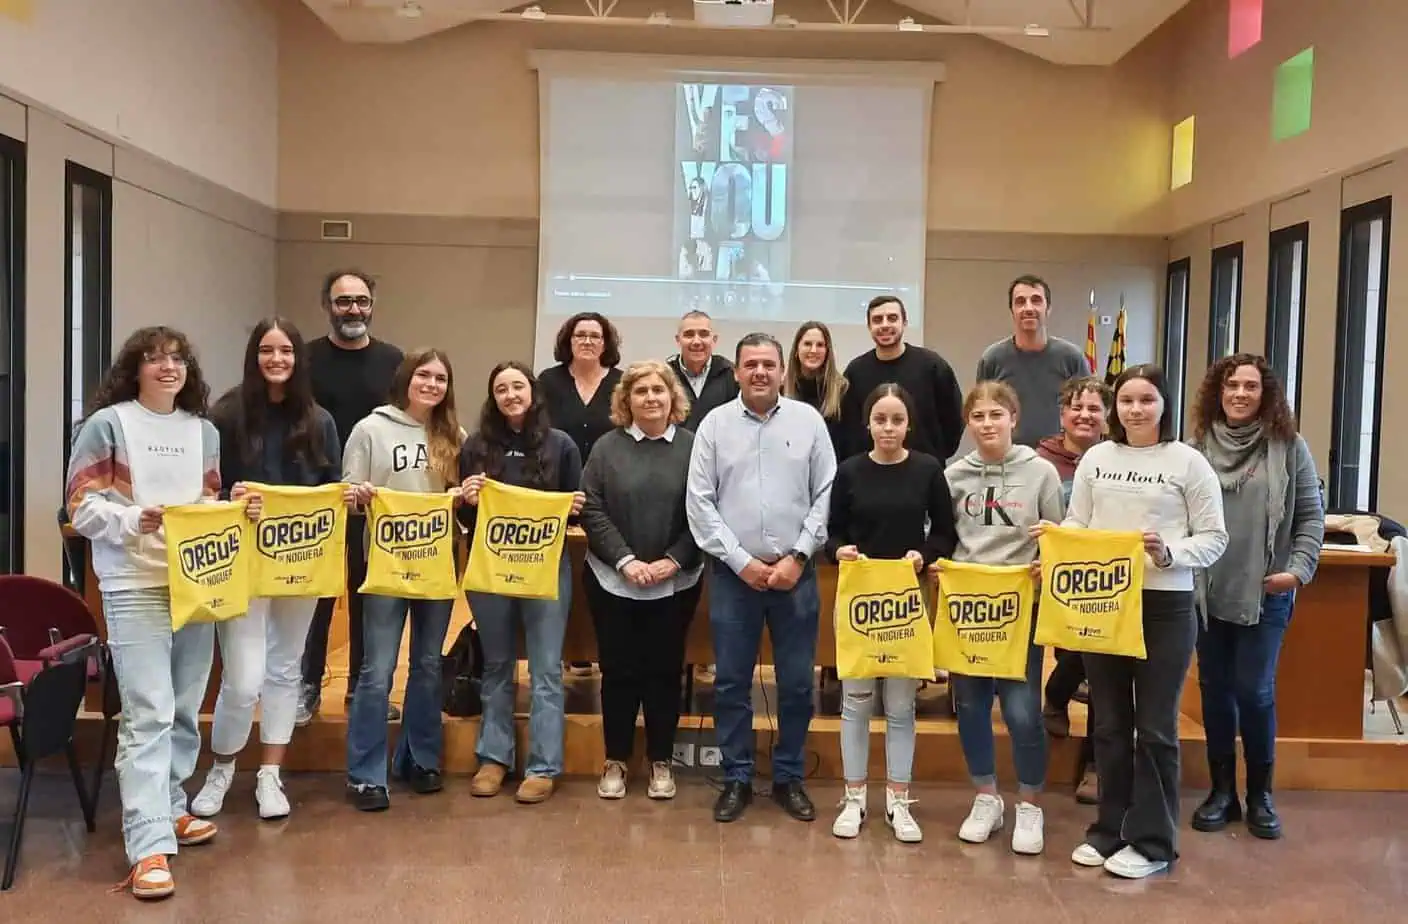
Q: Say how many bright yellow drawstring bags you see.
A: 7